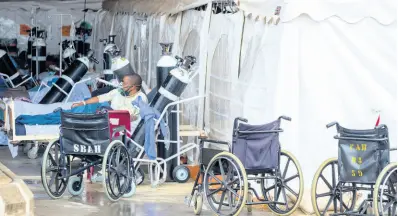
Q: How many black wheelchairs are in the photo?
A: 3